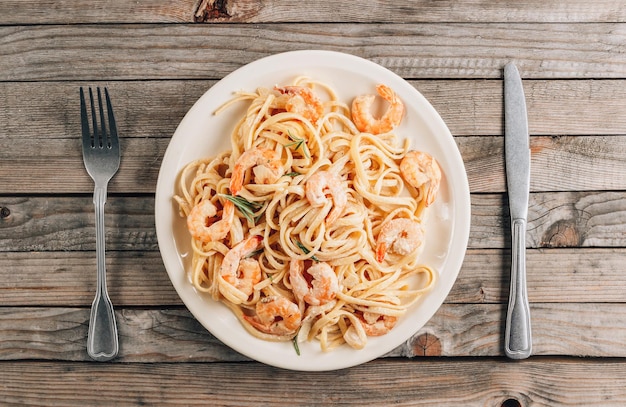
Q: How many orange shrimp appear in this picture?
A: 11